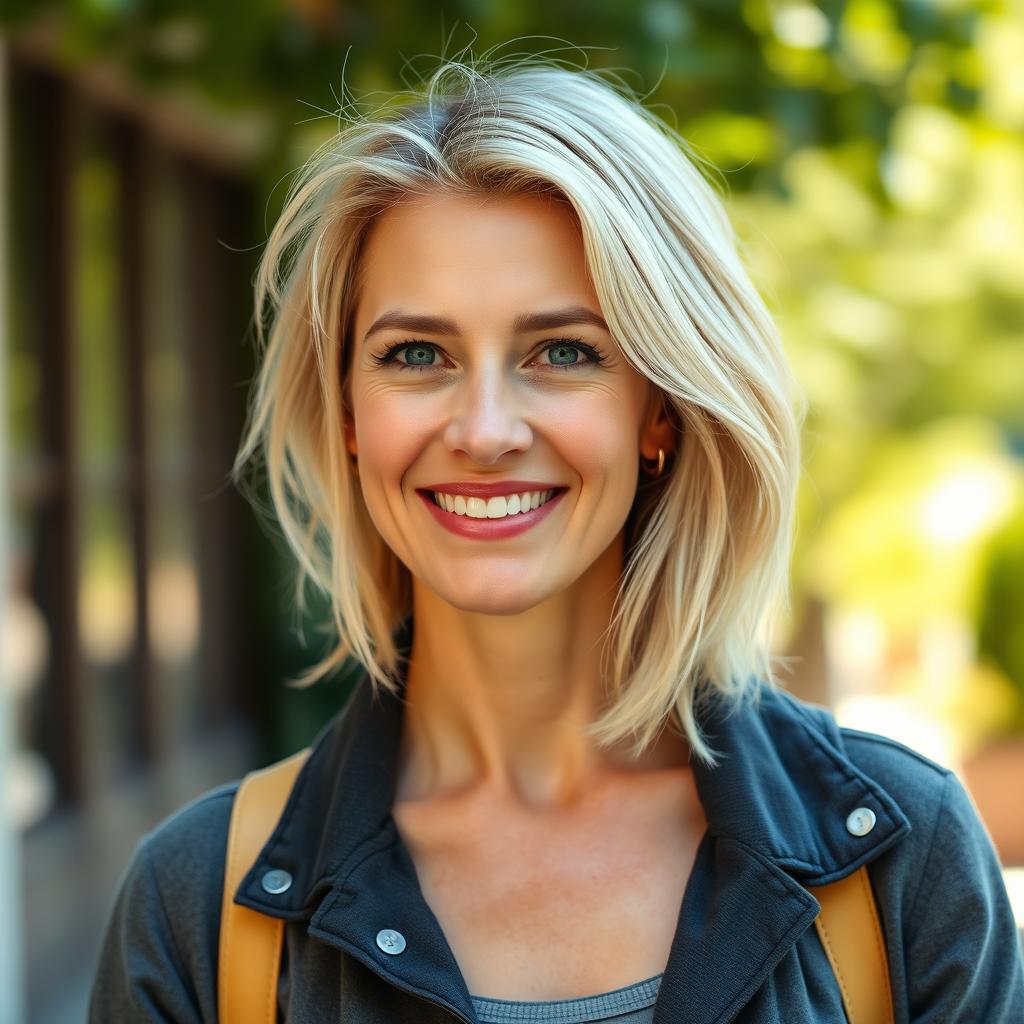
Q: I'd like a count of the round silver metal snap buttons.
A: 3